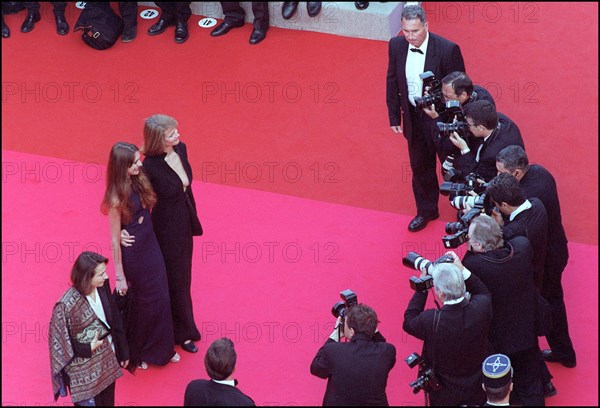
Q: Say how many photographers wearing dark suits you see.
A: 7